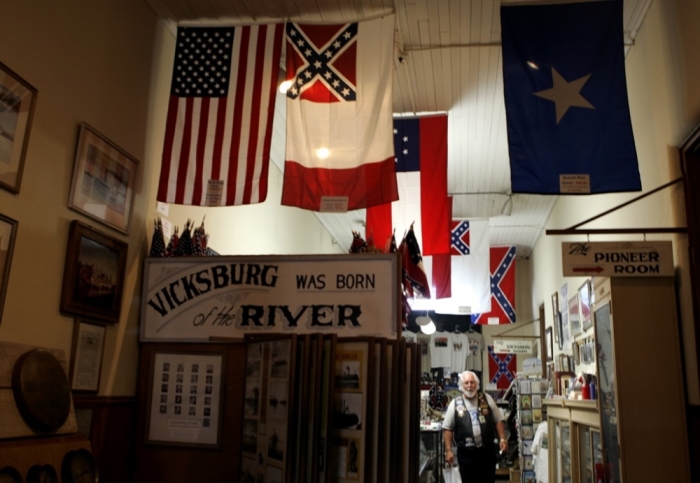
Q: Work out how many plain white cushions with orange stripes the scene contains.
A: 0